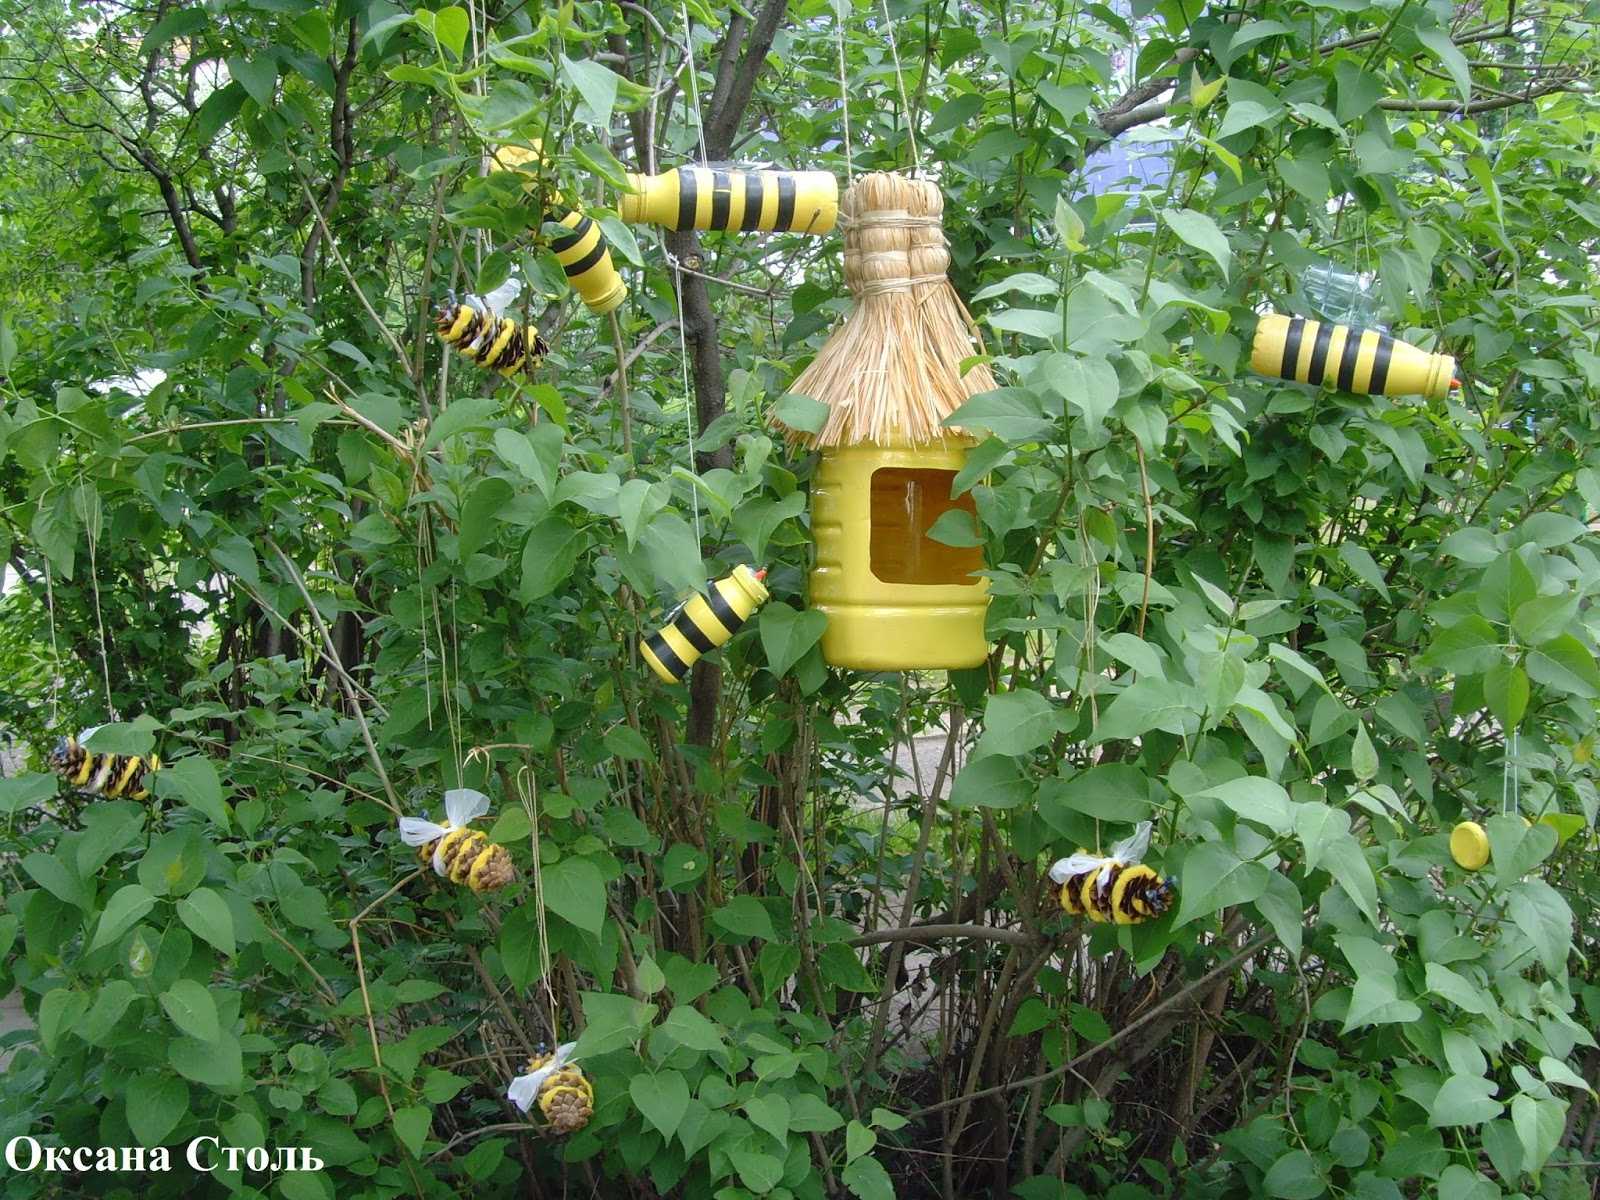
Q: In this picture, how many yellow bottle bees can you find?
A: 4